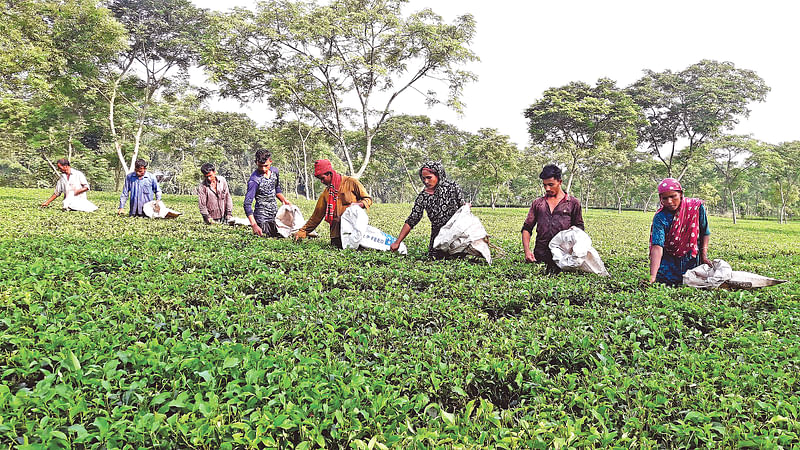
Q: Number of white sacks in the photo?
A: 8